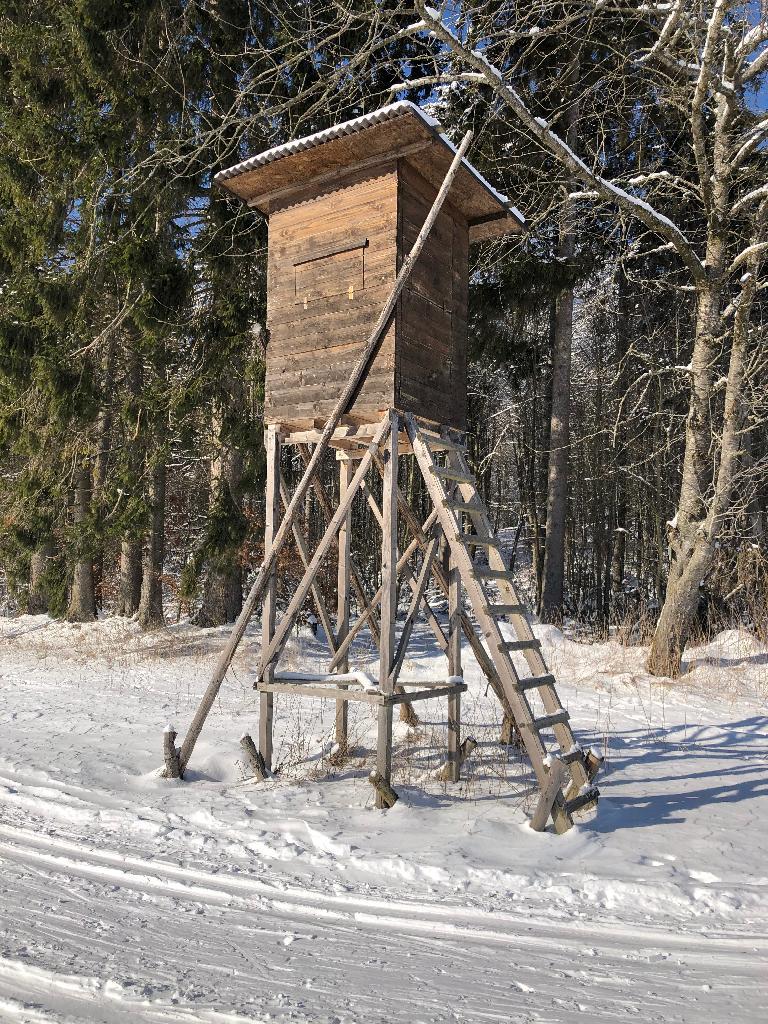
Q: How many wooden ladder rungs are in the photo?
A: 11